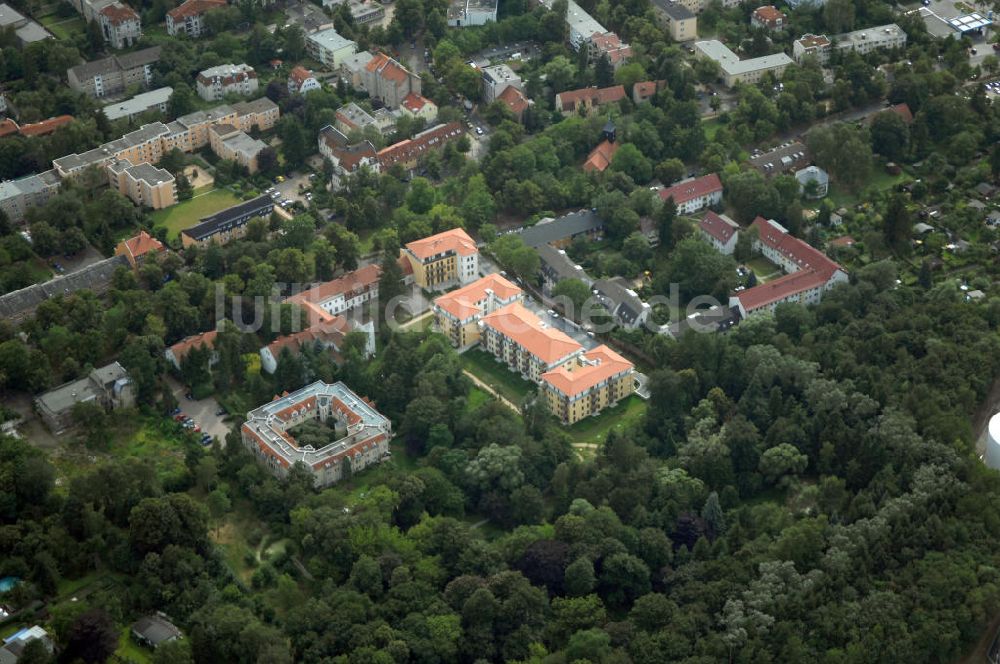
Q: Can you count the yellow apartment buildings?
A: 4